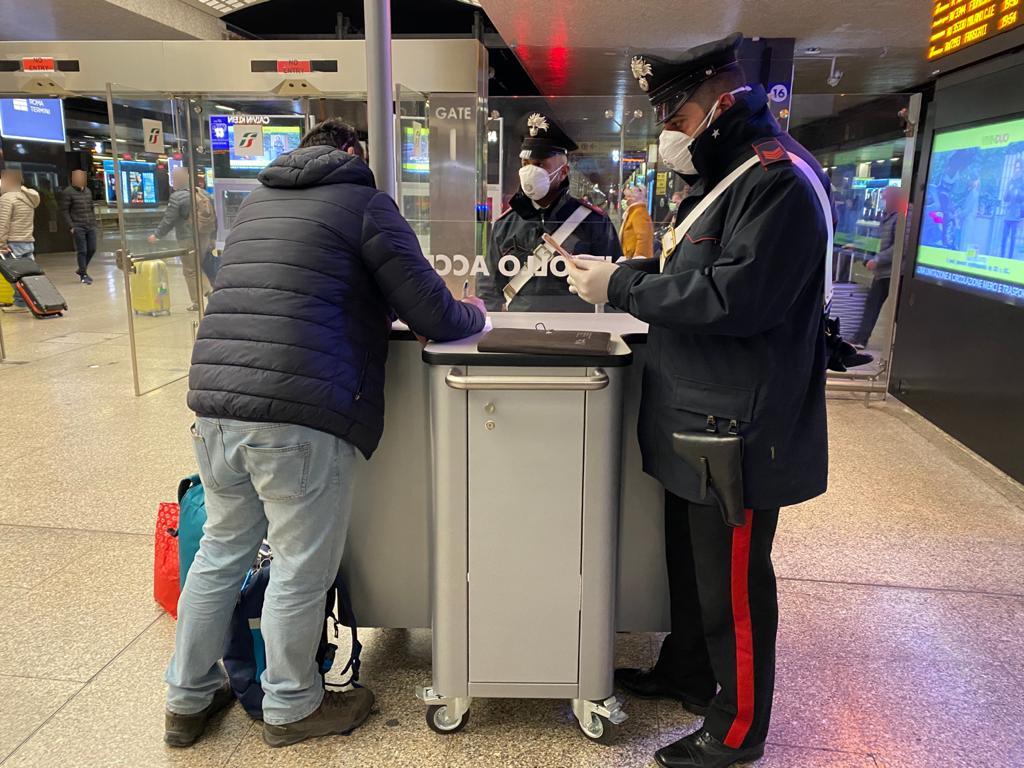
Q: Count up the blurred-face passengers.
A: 4